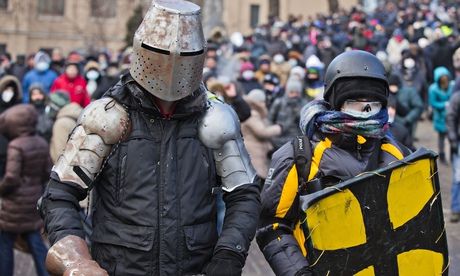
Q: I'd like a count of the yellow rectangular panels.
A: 4